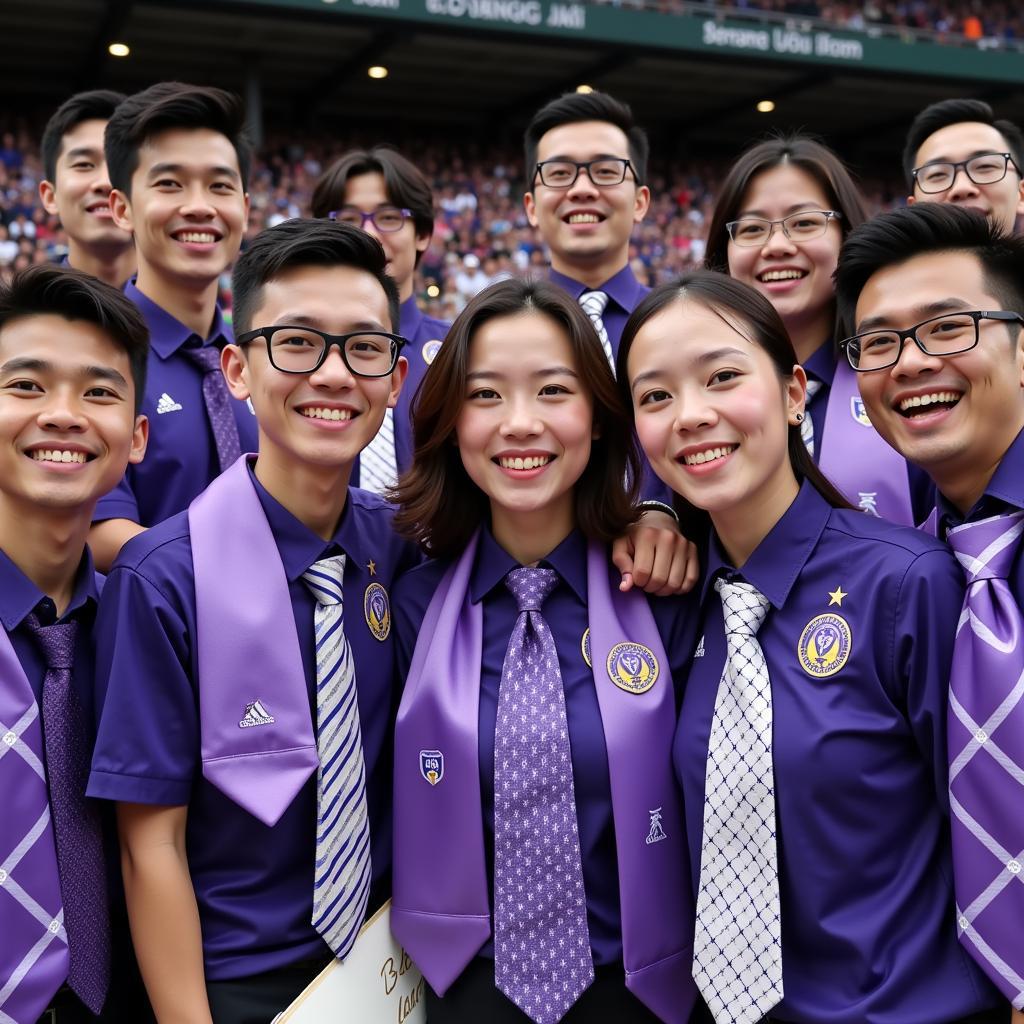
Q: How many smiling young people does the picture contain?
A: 11